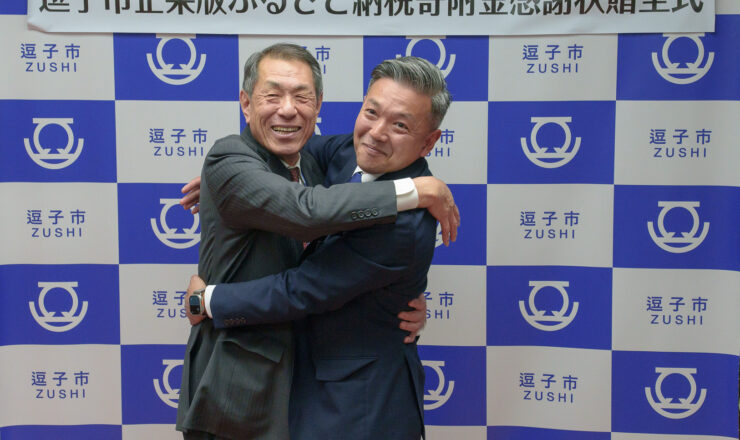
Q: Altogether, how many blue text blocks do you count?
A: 13